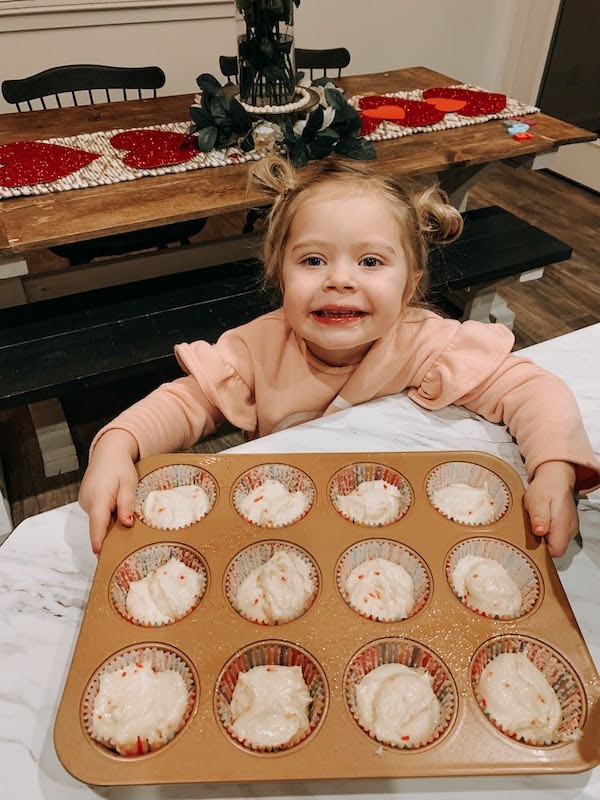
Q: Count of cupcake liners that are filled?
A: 12